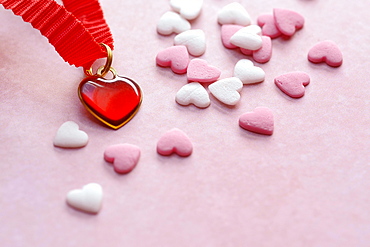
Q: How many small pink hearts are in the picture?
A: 11